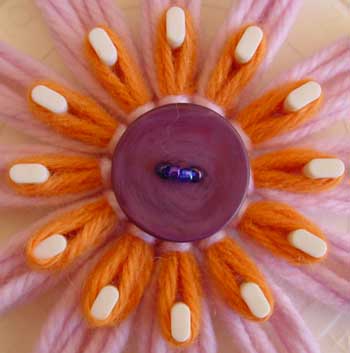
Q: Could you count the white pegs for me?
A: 12